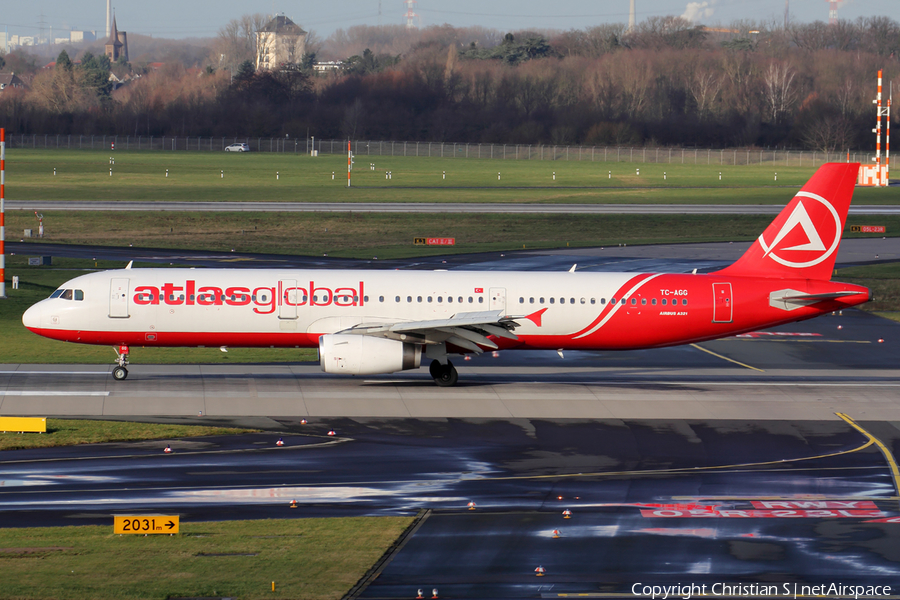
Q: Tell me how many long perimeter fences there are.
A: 1